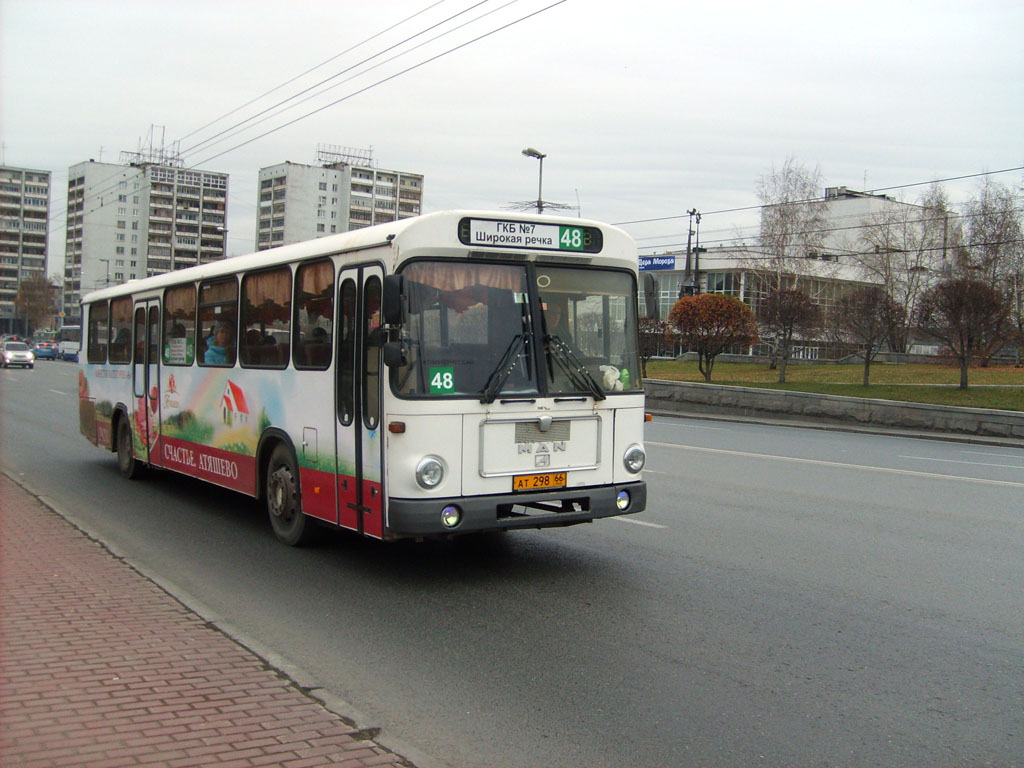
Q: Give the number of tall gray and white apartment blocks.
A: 3